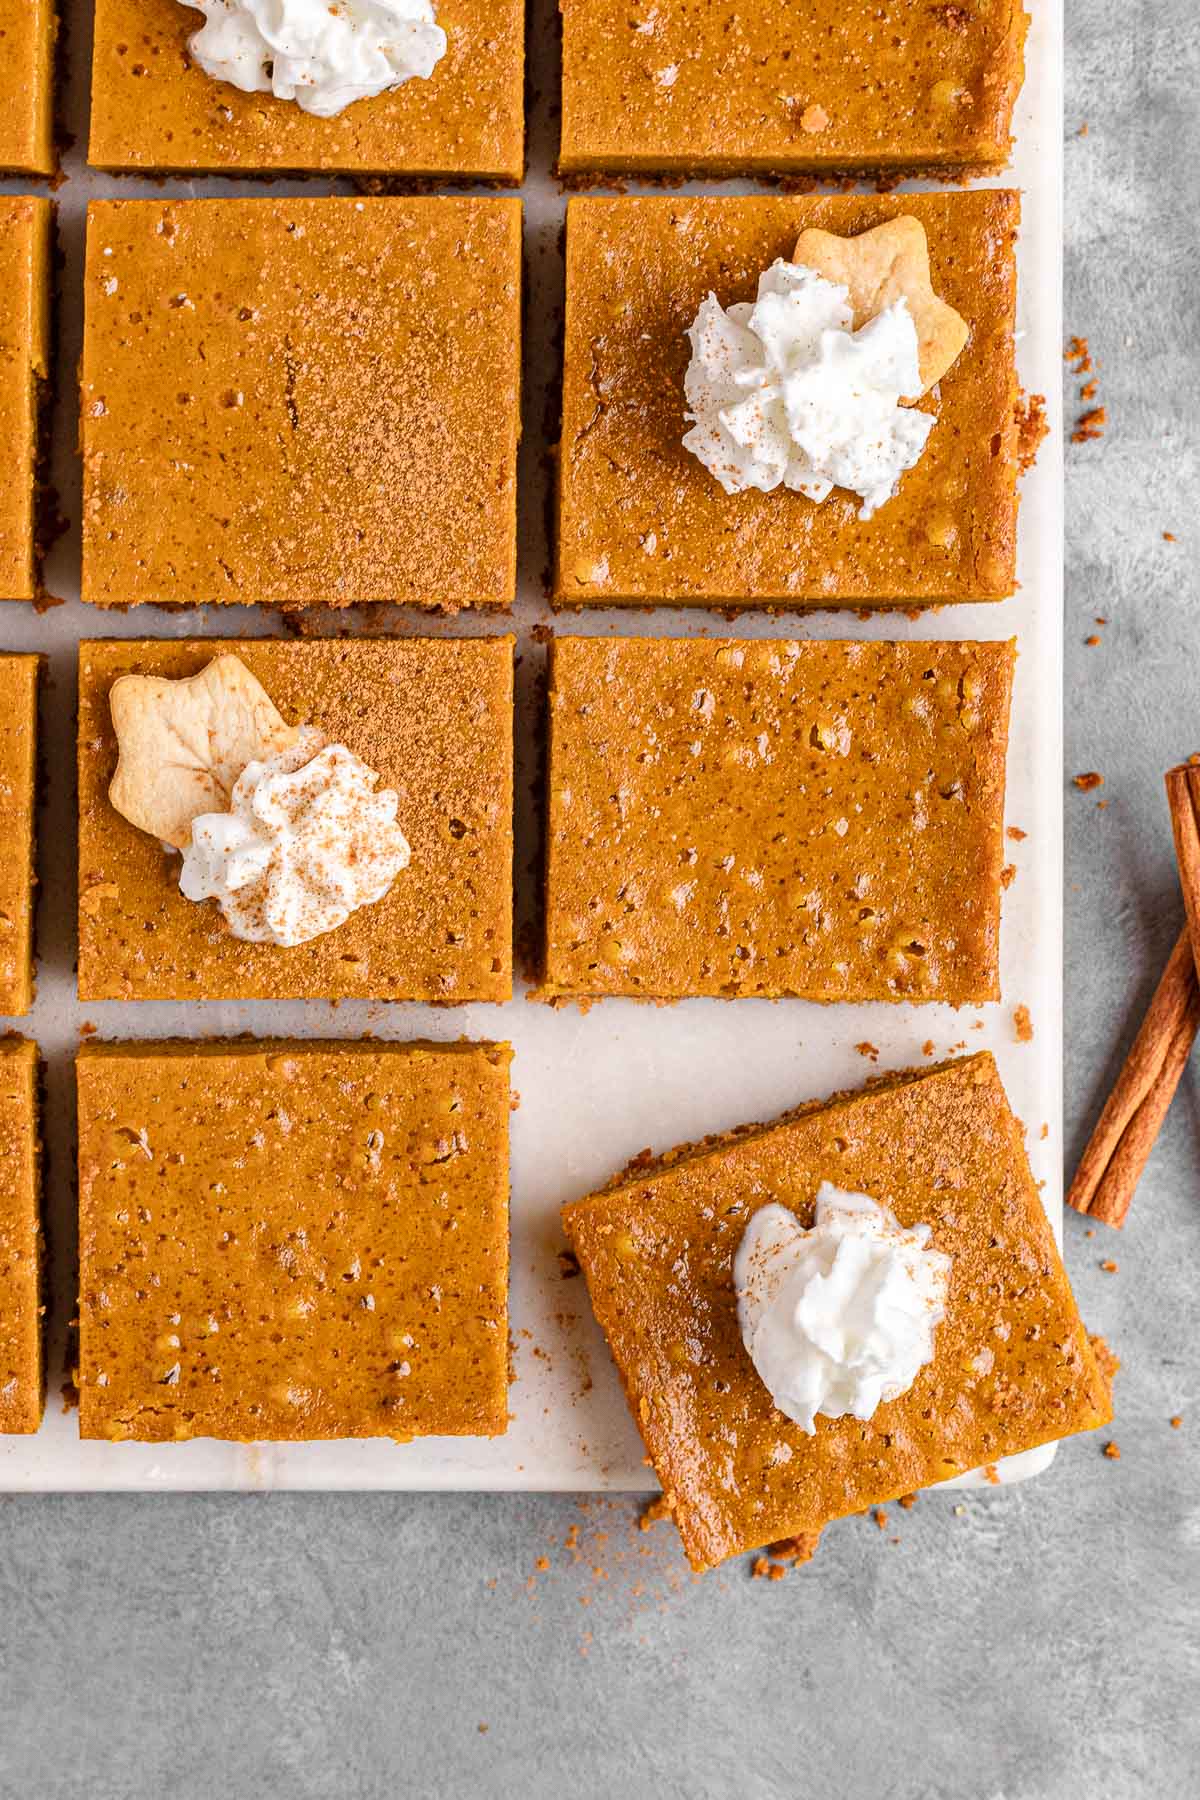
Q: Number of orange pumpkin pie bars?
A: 12